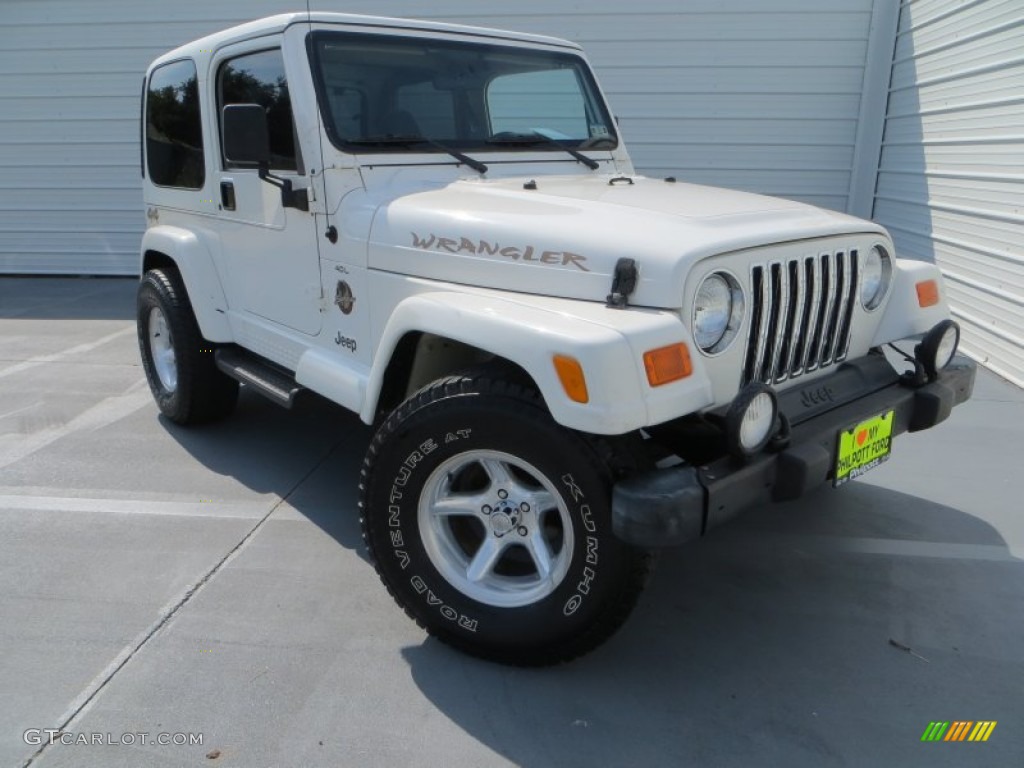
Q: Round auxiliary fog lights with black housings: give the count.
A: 2